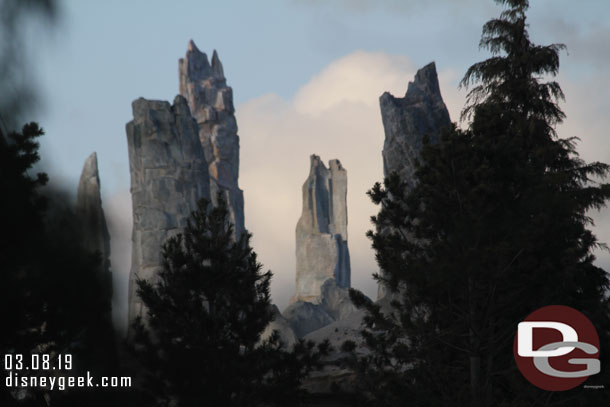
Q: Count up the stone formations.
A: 5